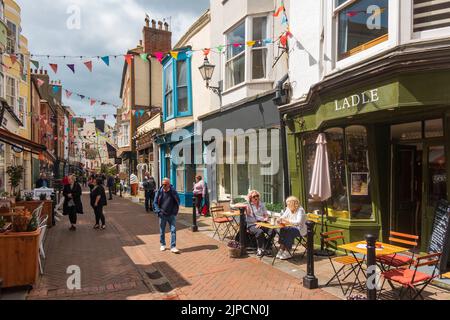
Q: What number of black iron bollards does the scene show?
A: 4